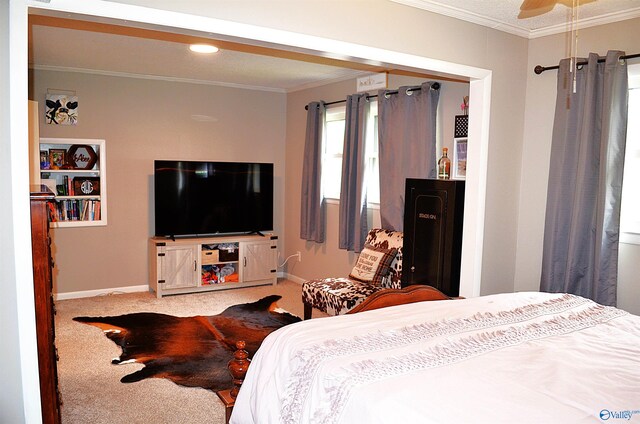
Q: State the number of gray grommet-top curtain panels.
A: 4